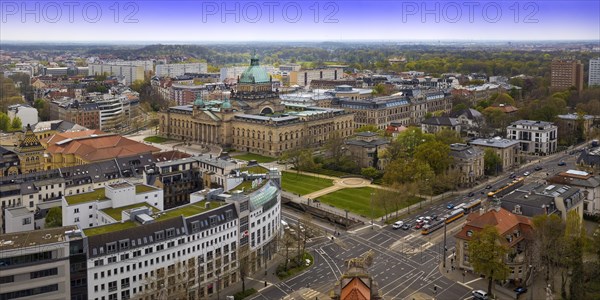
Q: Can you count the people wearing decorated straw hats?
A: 0